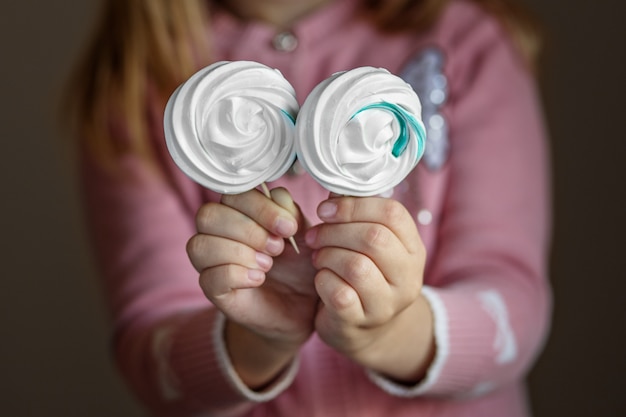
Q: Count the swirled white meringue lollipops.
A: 2